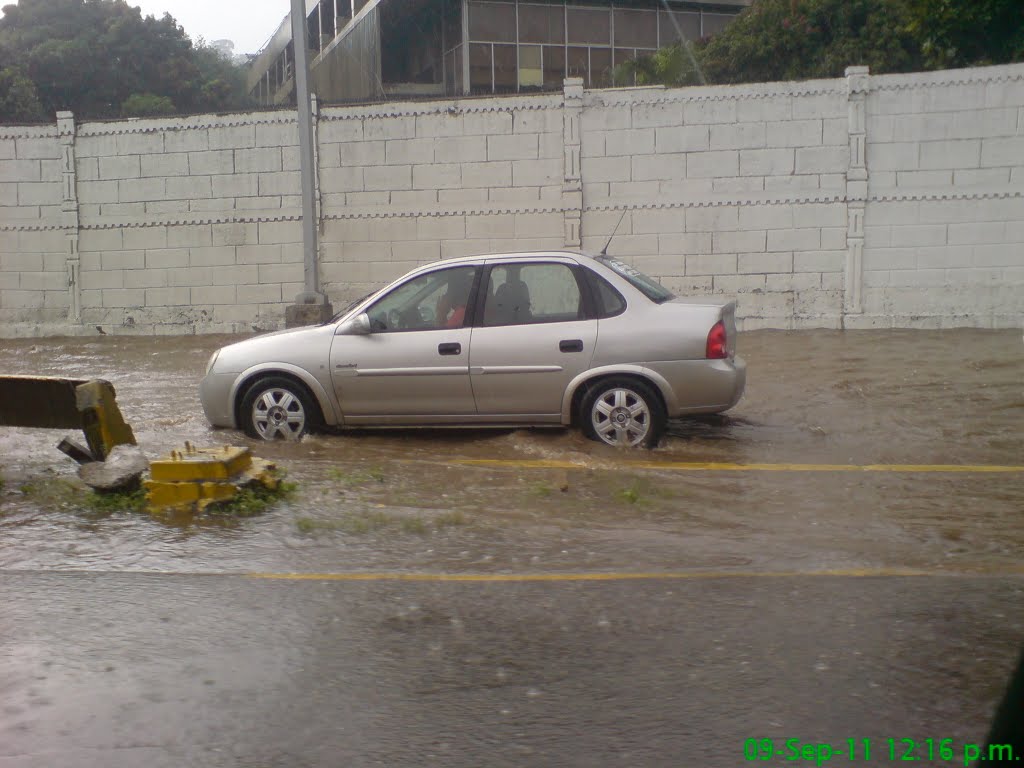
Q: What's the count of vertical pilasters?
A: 4